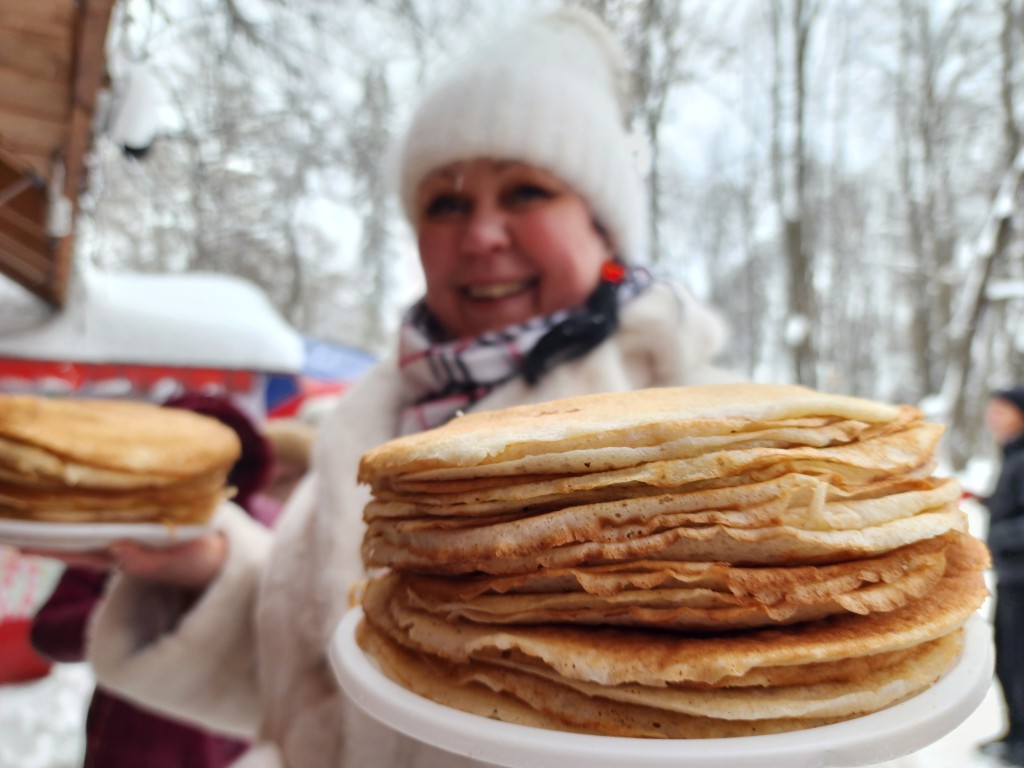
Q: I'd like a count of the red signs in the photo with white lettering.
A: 1